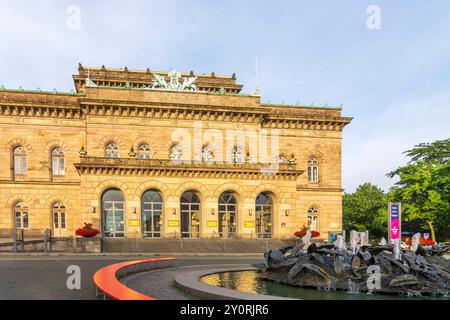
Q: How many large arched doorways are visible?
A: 5